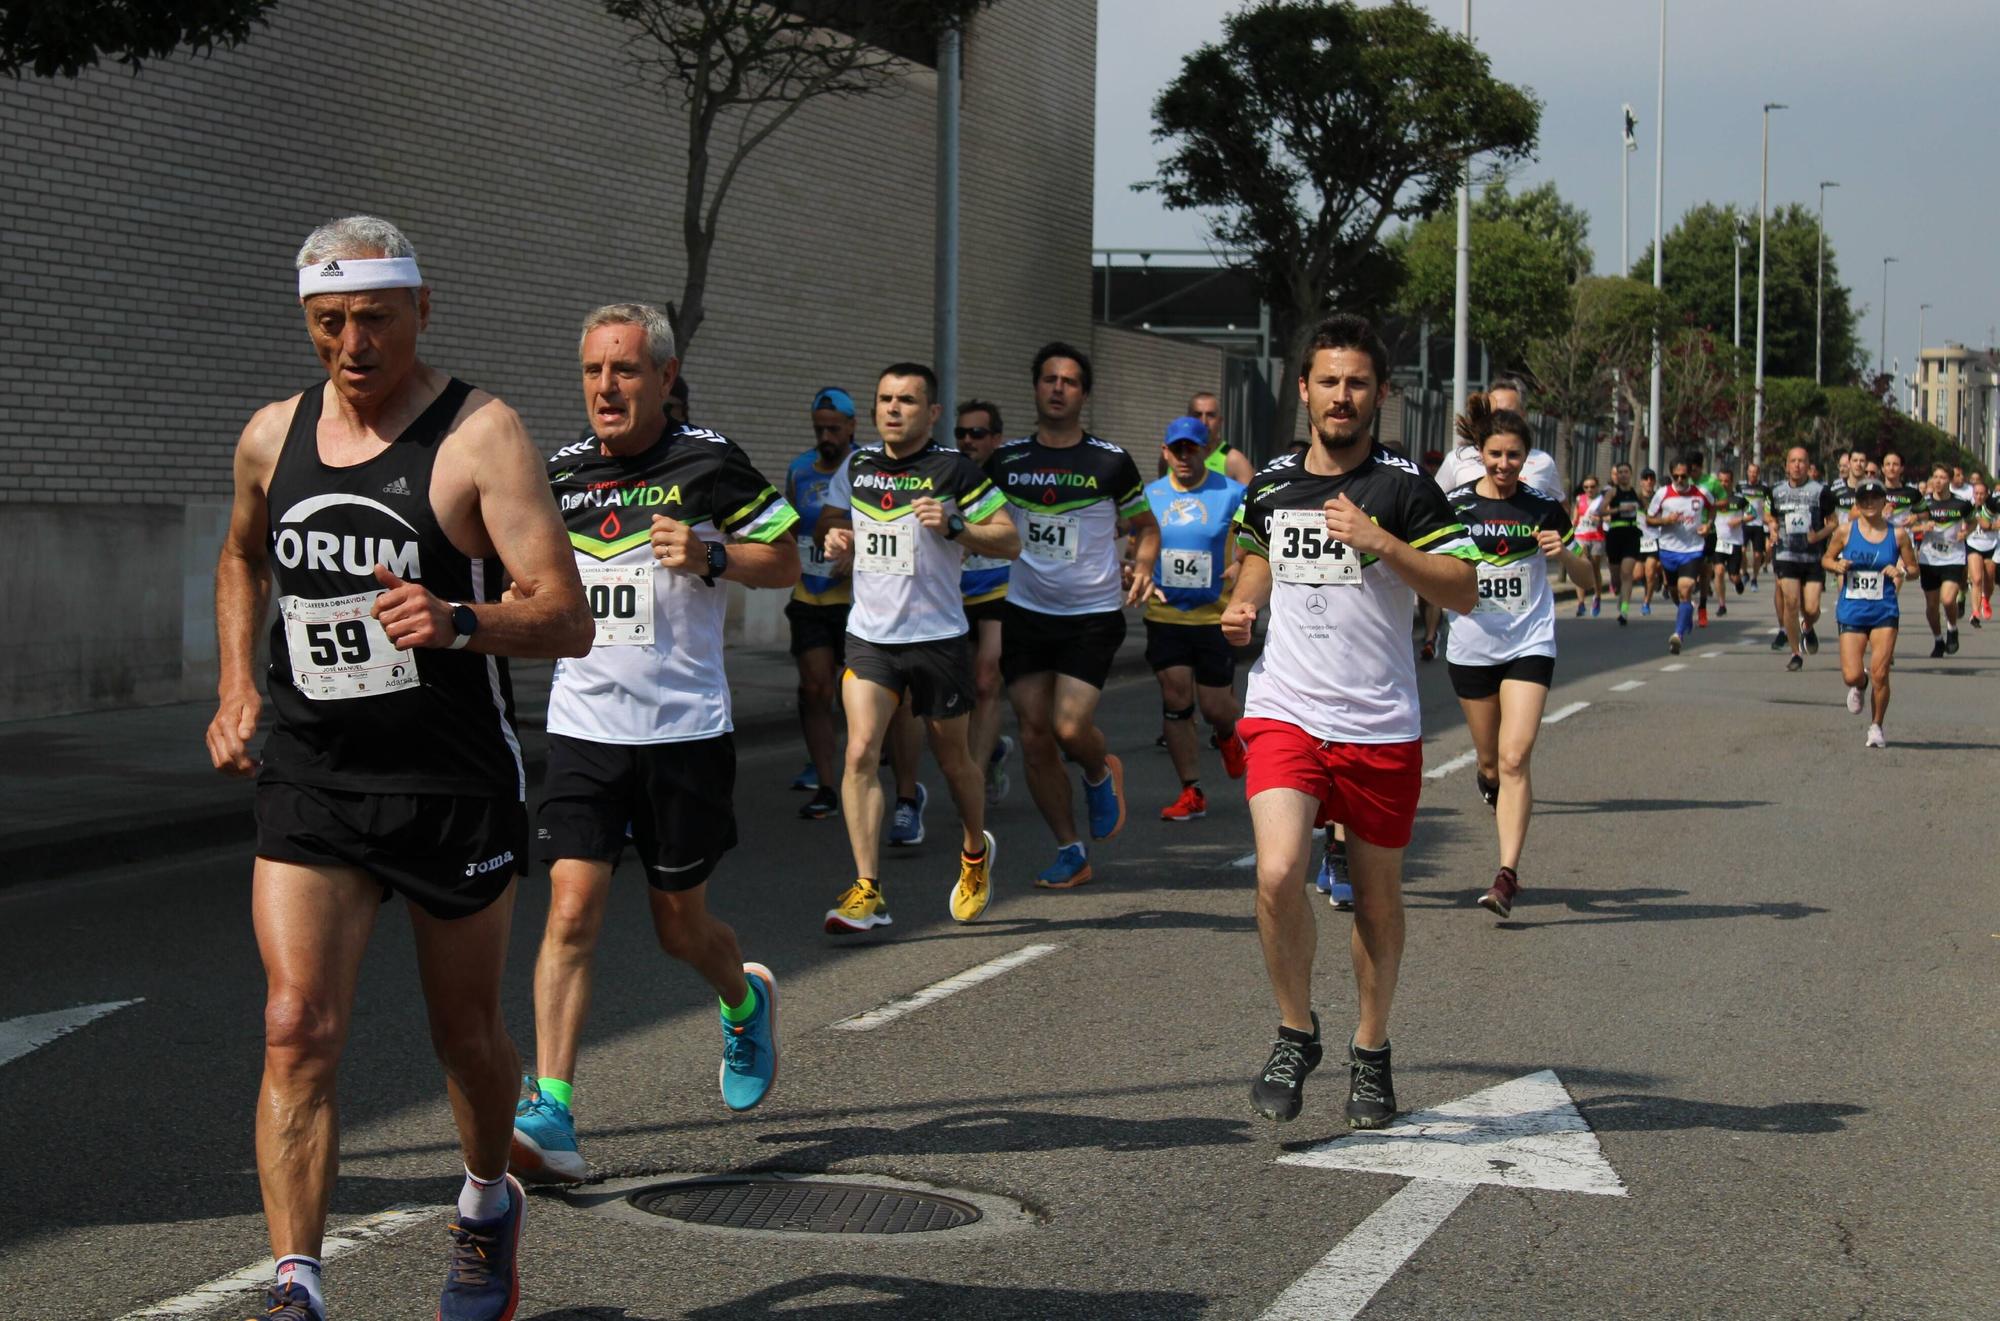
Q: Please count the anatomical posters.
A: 0